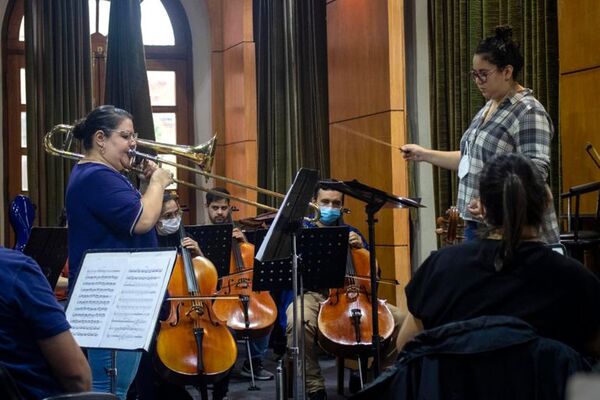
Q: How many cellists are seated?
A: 3